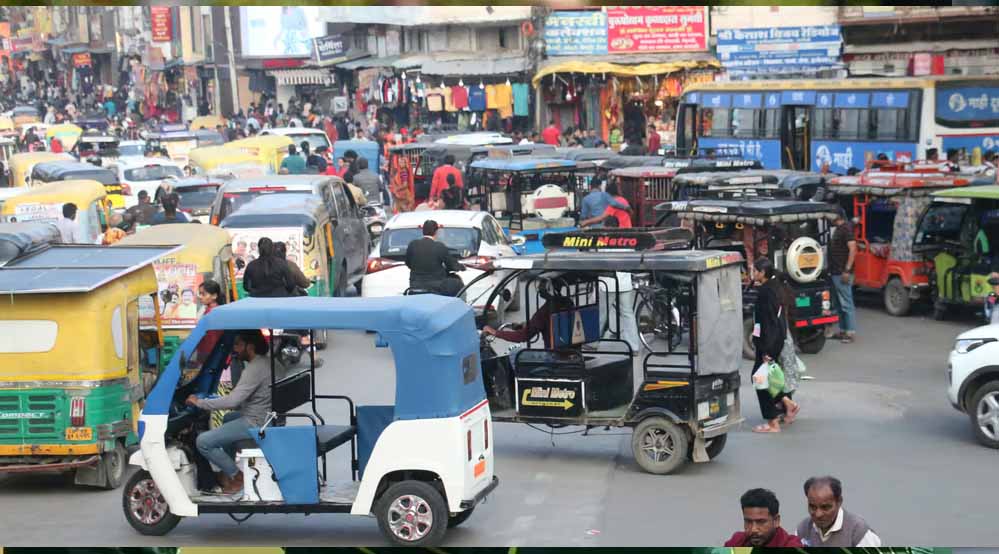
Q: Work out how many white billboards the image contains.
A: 1